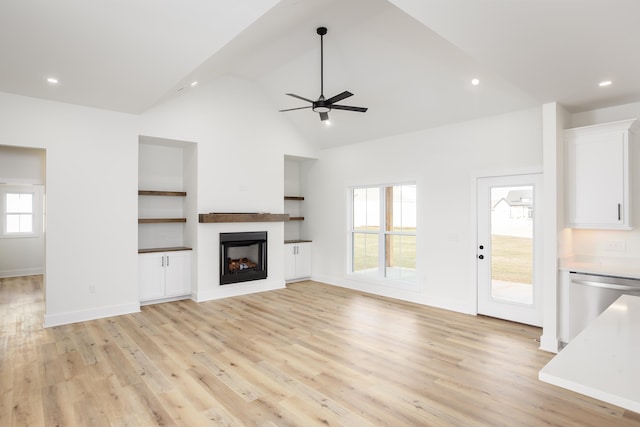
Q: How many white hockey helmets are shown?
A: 0